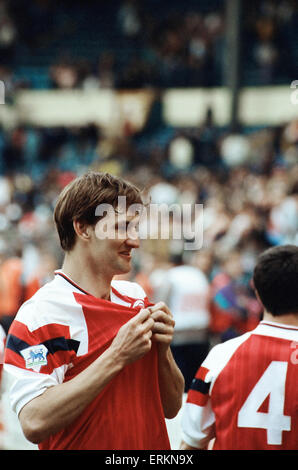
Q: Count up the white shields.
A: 1